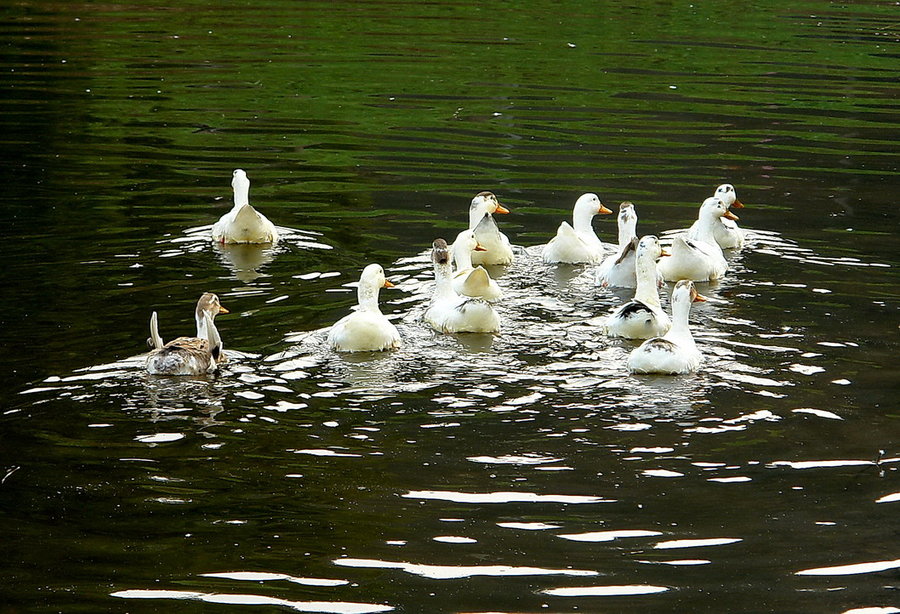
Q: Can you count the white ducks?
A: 11